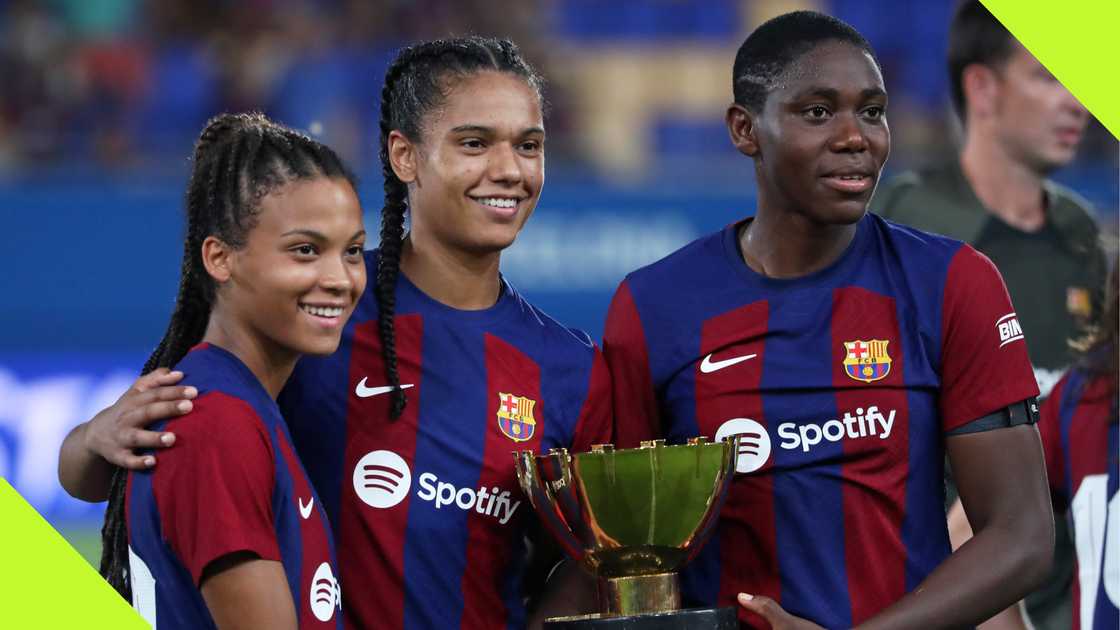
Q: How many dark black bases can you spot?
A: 1